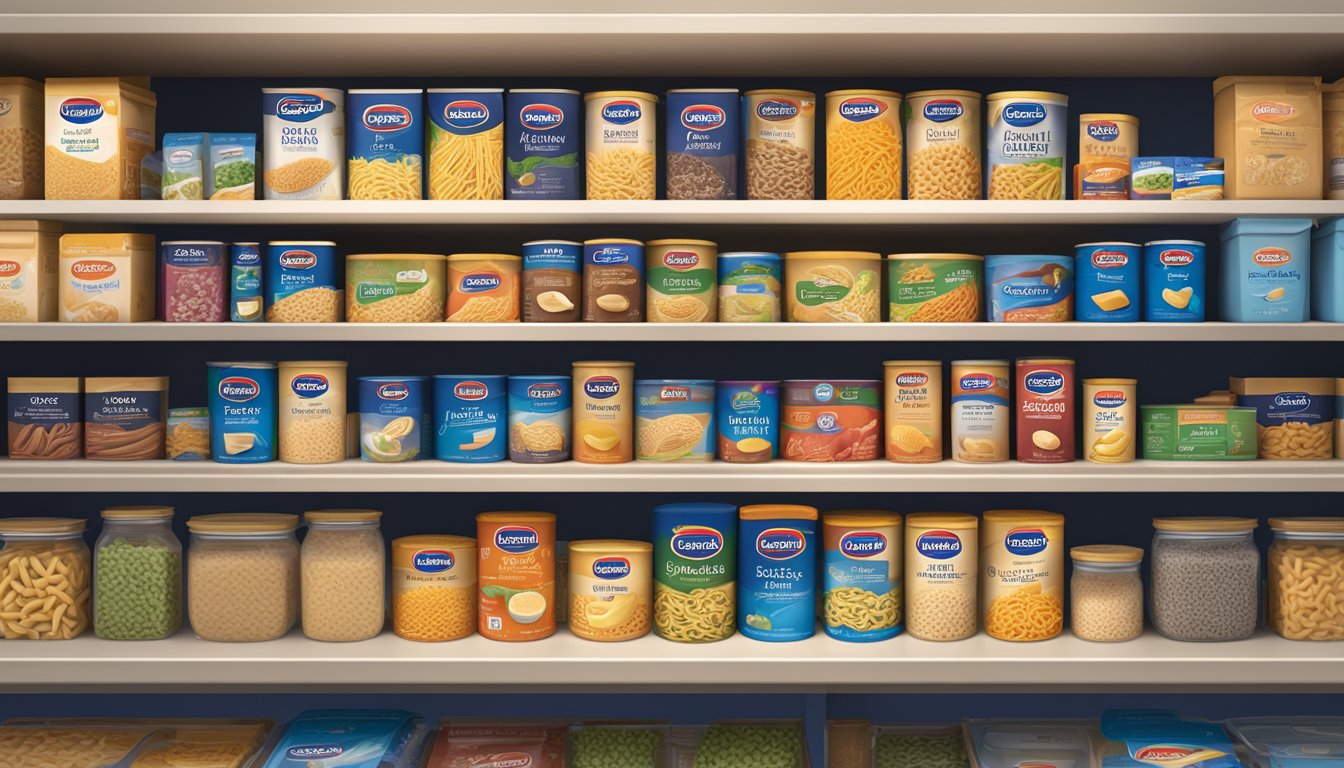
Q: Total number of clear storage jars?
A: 7